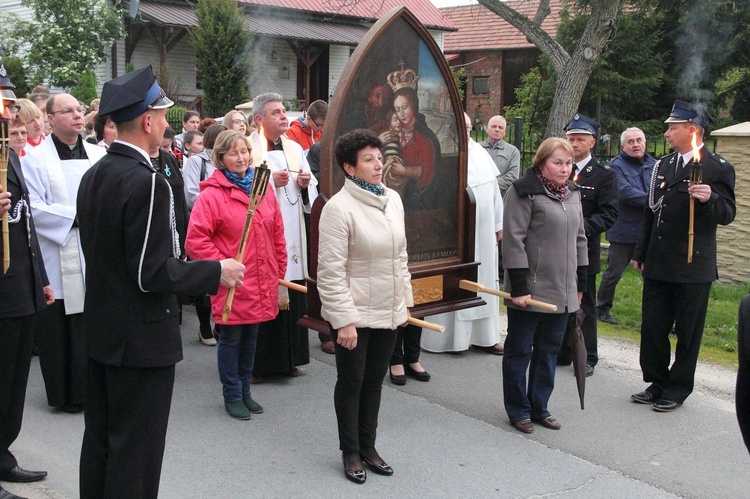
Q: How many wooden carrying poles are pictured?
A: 3